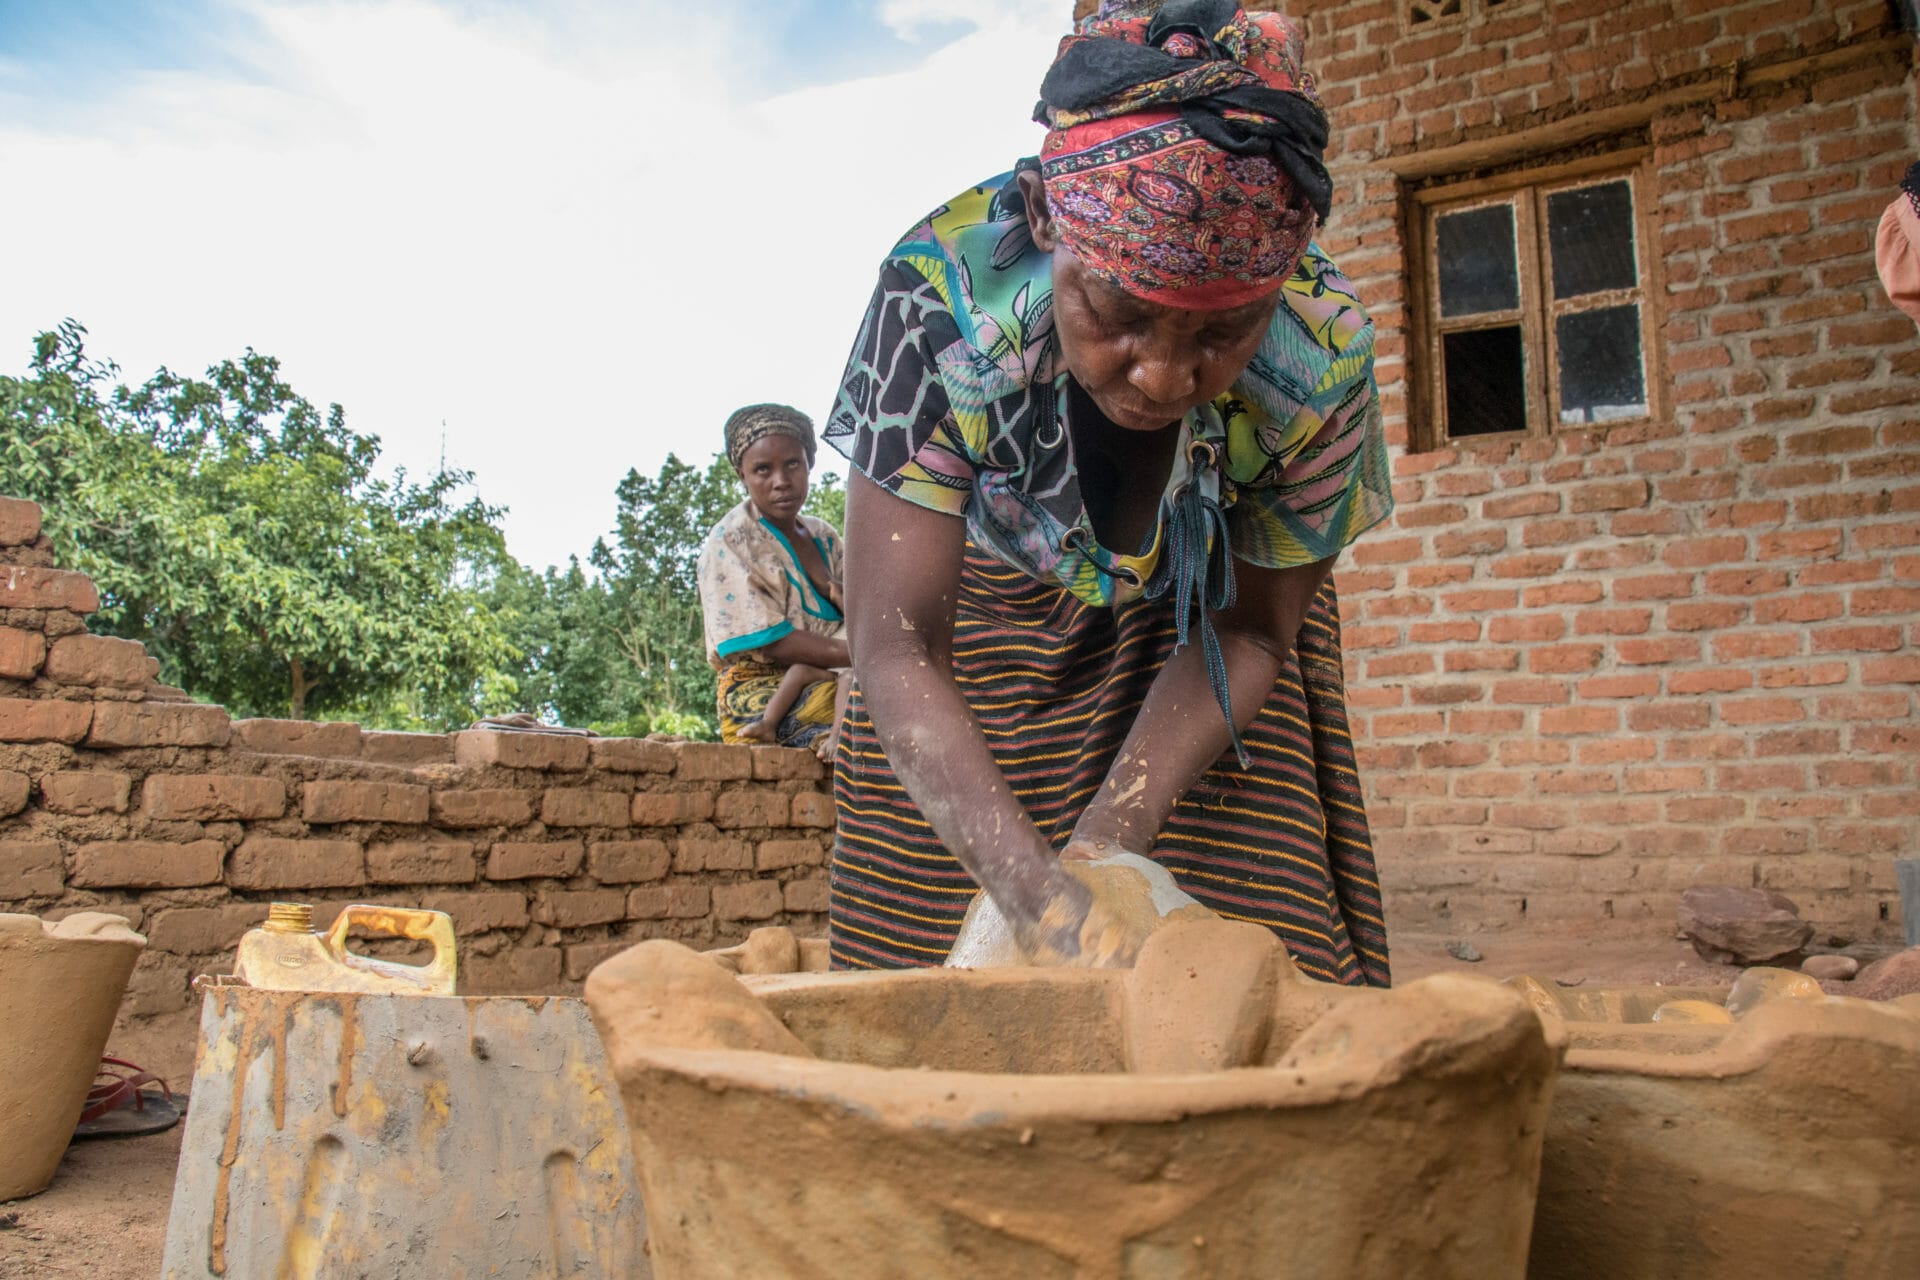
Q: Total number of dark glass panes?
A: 4